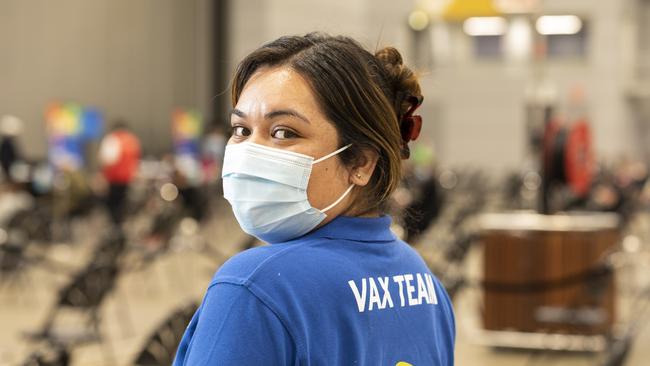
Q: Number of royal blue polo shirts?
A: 1